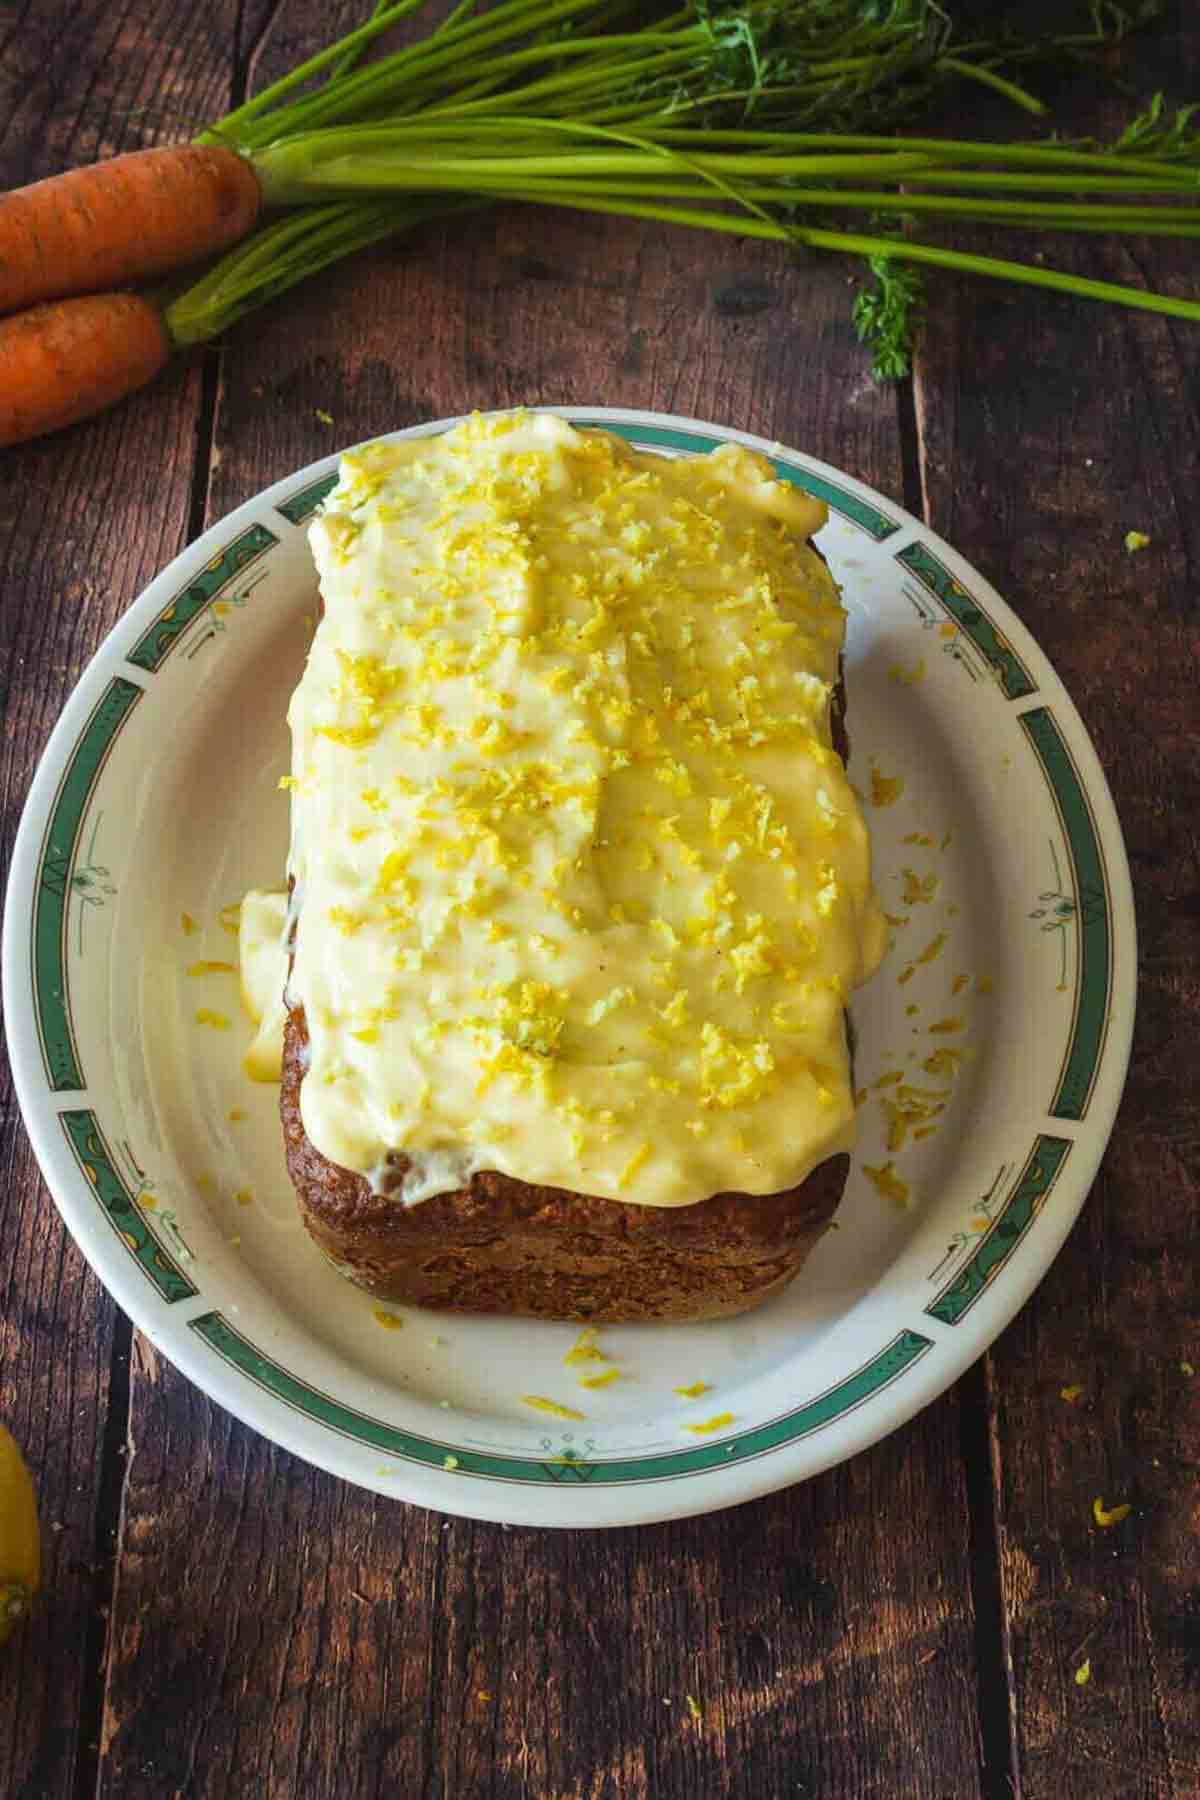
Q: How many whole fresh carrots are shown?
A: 2